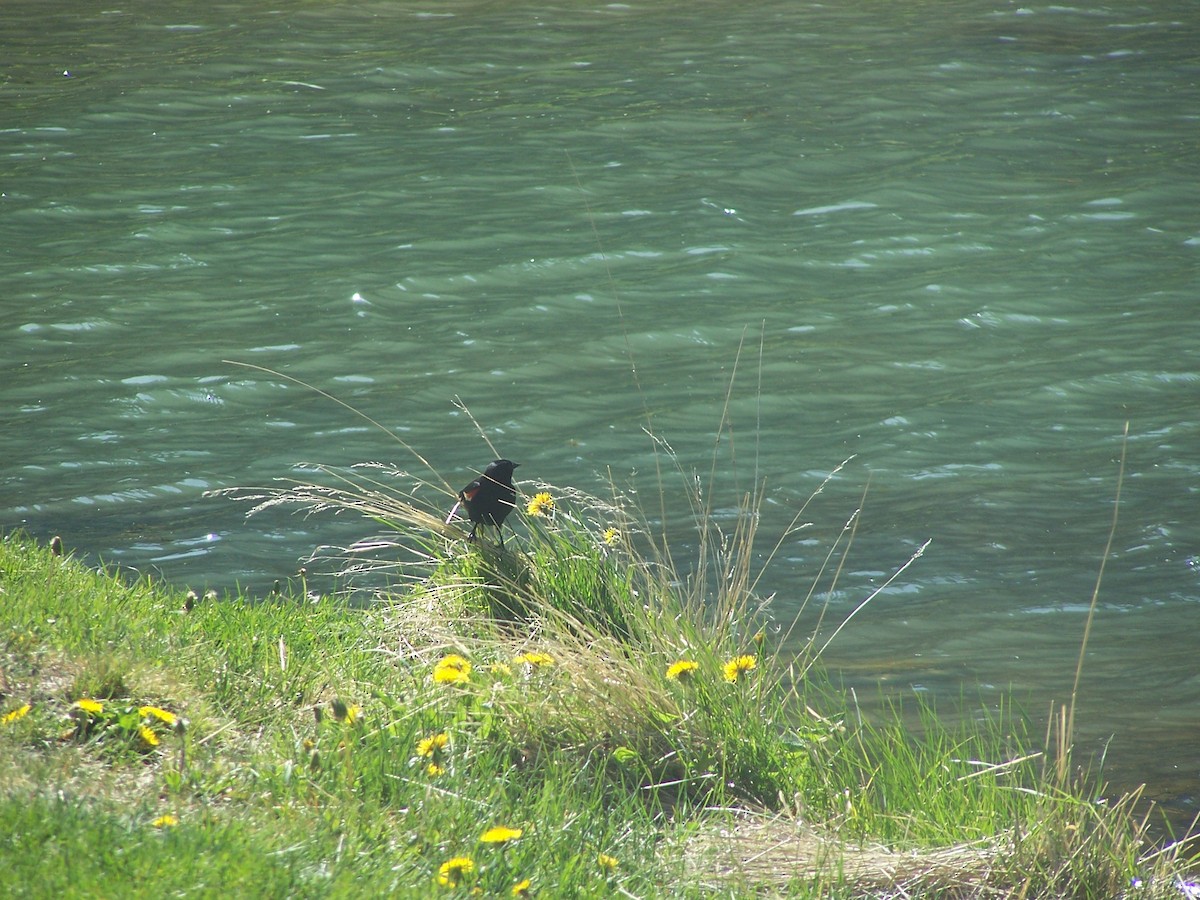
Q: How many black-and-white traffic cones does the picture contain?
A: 0